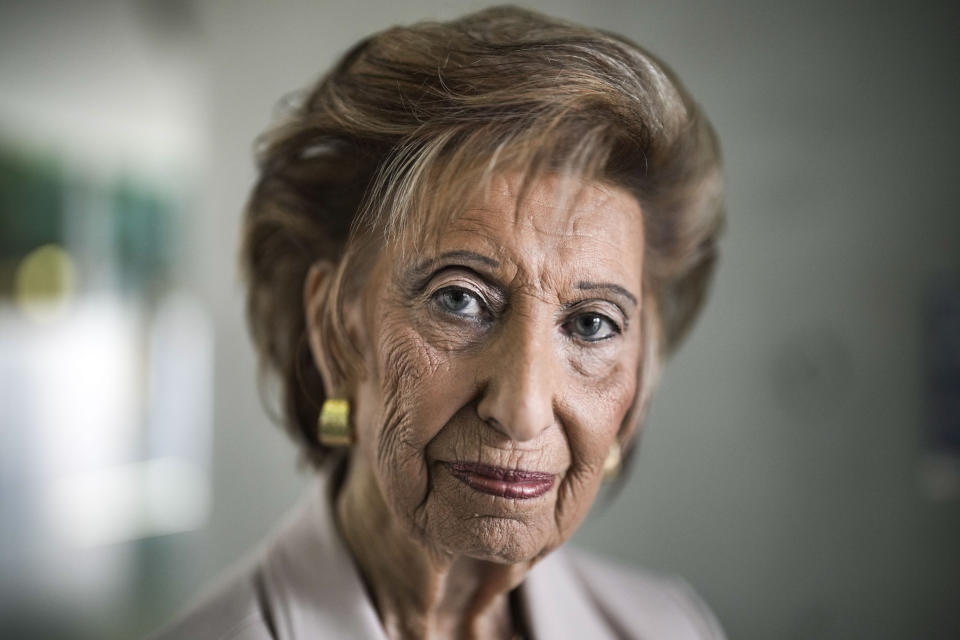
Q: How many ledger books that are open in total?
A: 0